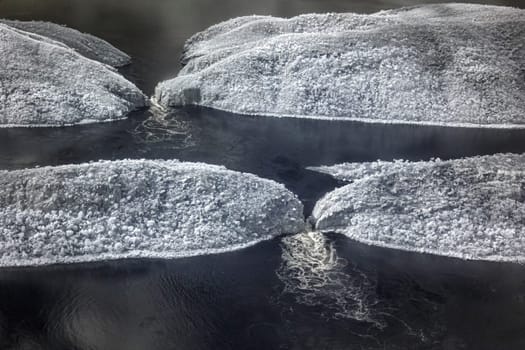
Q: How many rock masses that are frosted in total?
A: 4